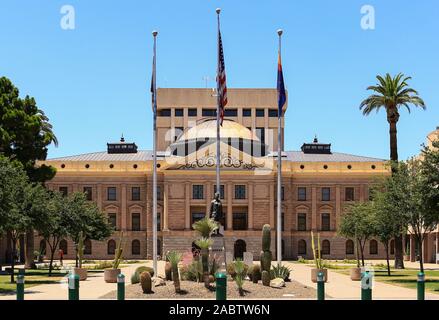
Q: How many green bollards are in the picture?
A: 7